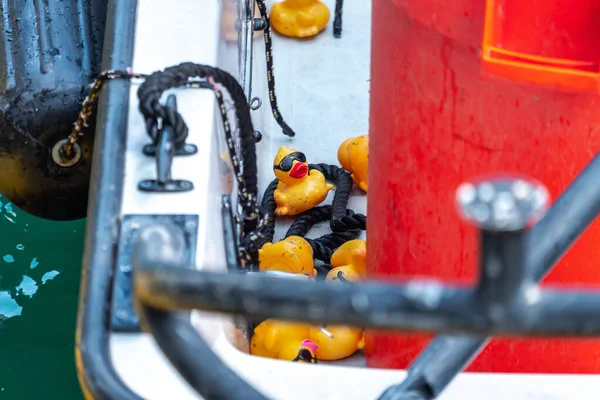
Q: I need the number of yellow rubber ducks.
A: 7